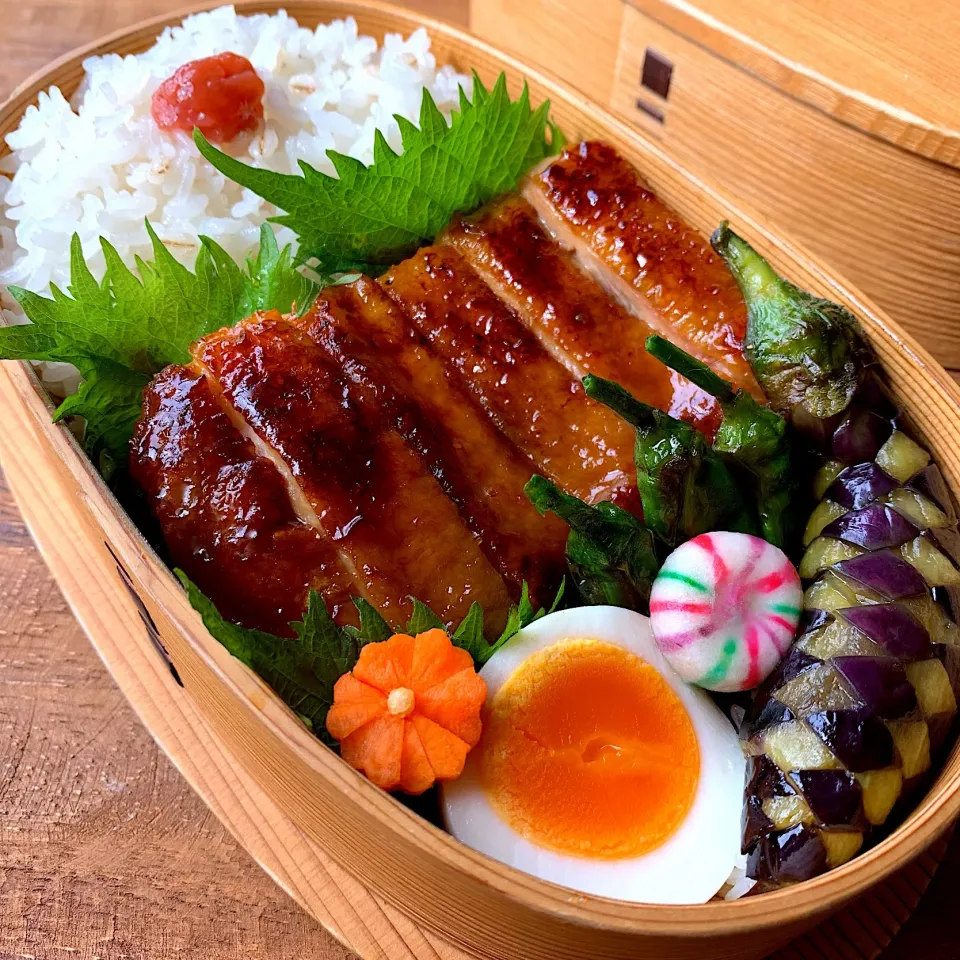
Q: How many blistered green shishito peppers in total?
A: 3